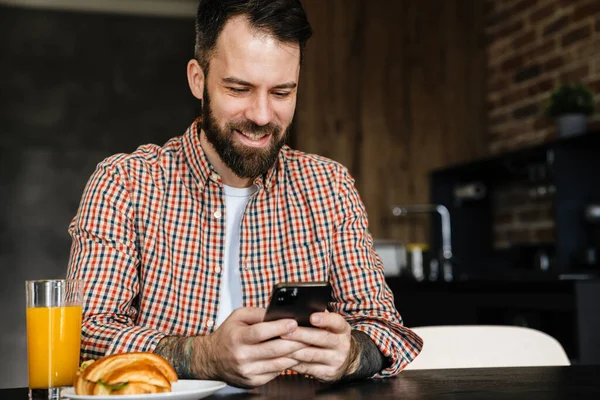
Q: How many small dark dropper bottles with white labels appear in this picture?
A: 0